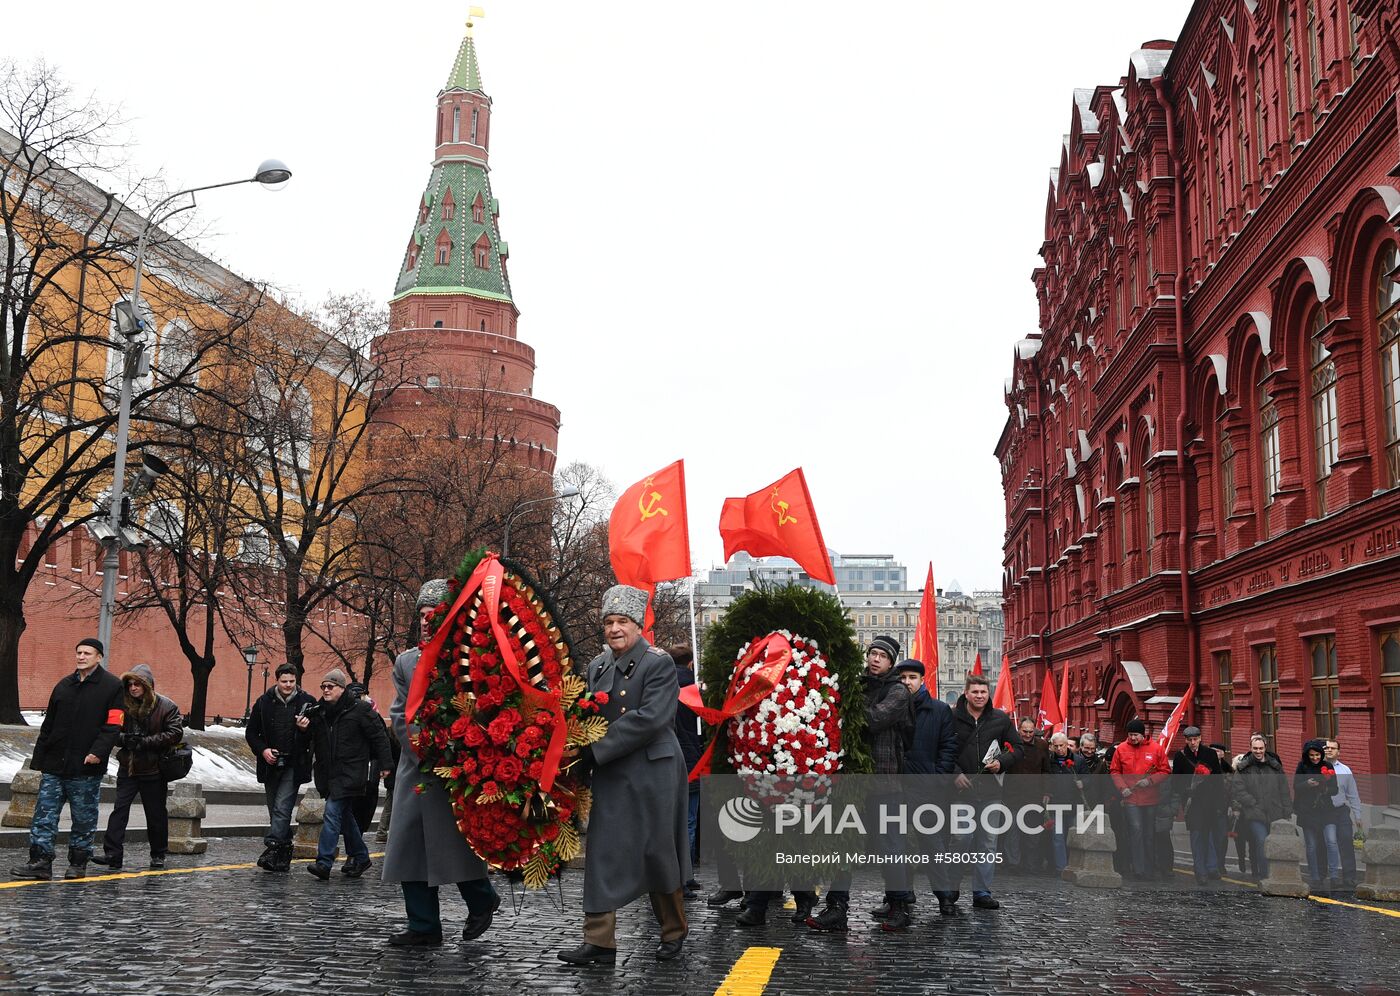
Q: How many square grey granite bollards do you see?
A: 6